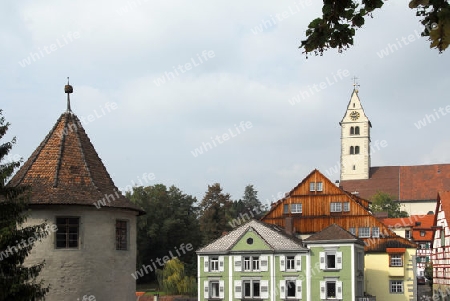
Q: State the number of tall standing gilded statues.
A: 0